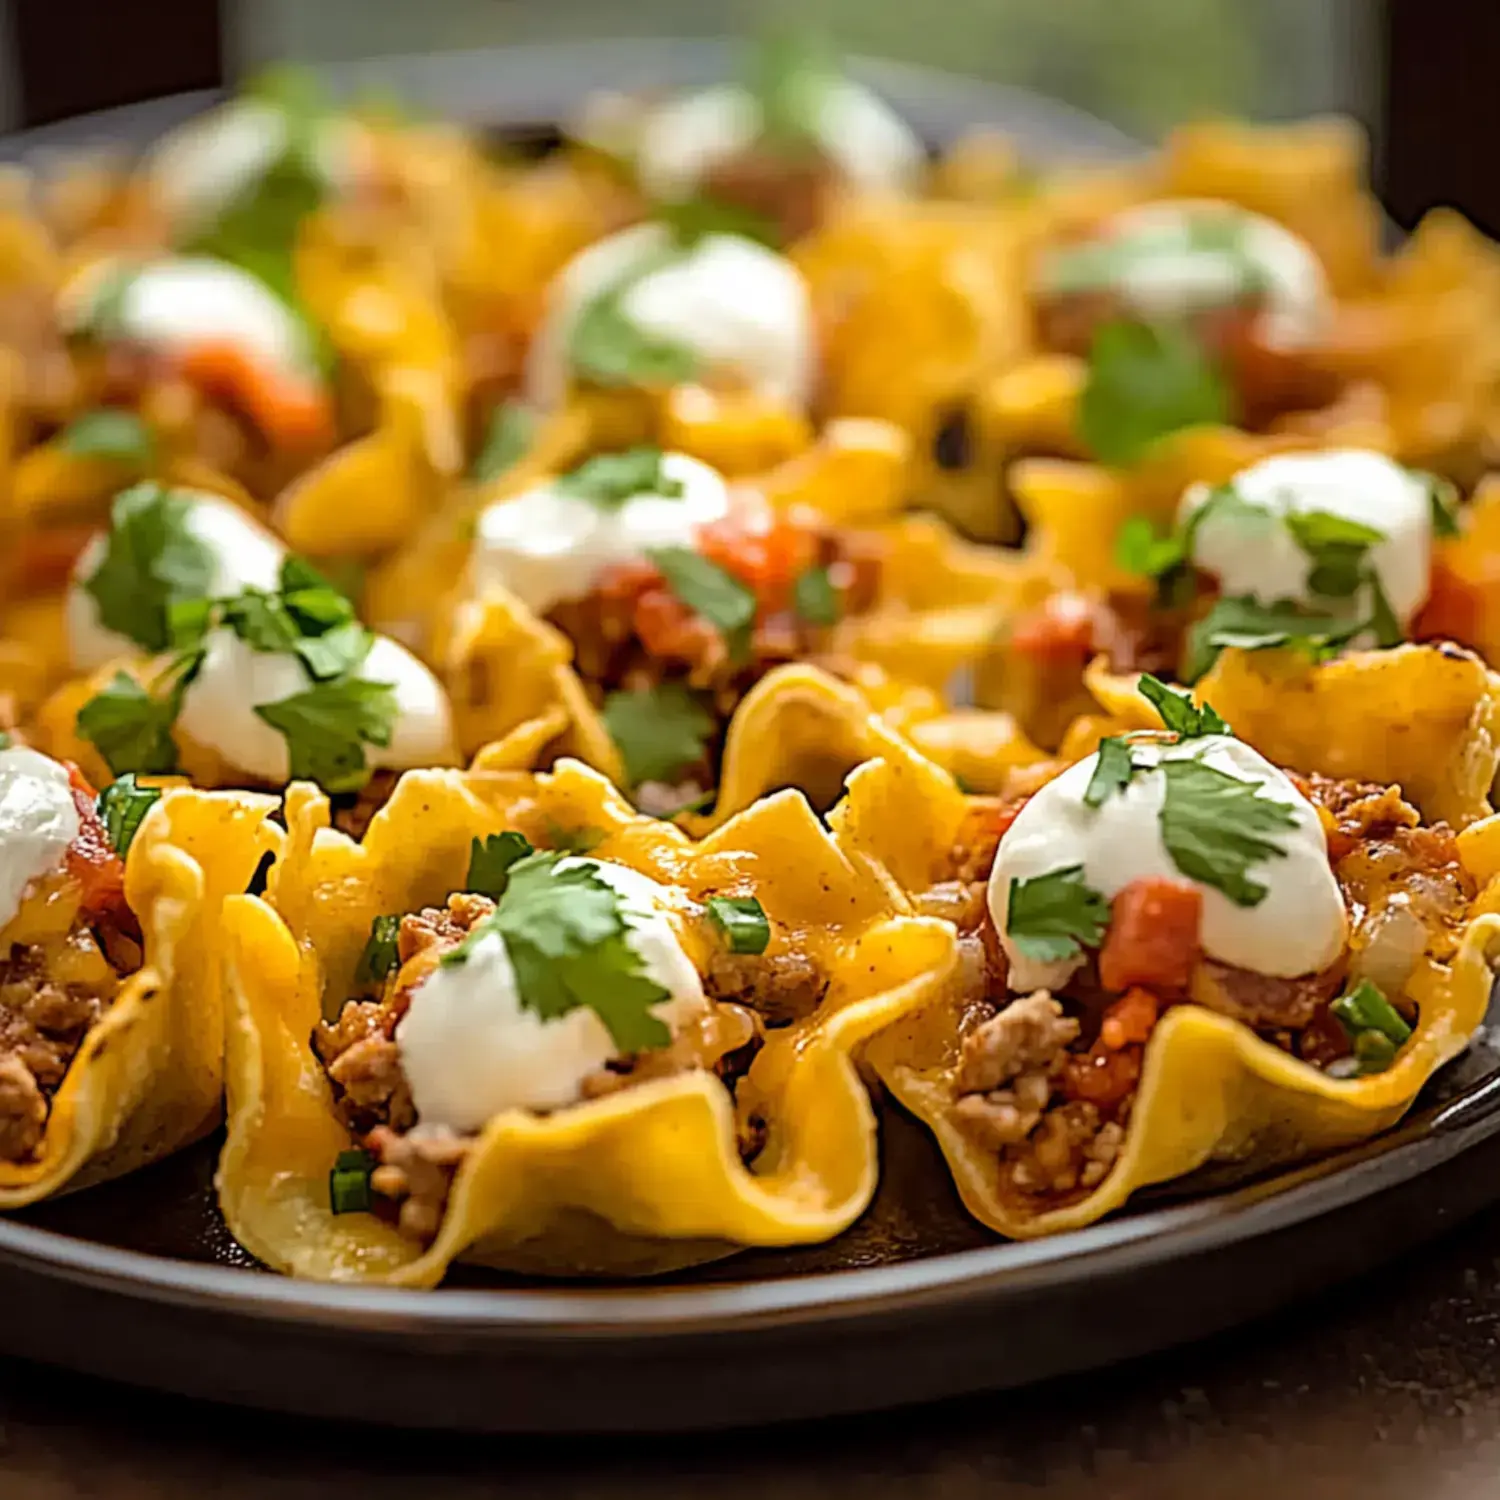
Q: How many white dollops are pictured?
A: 12